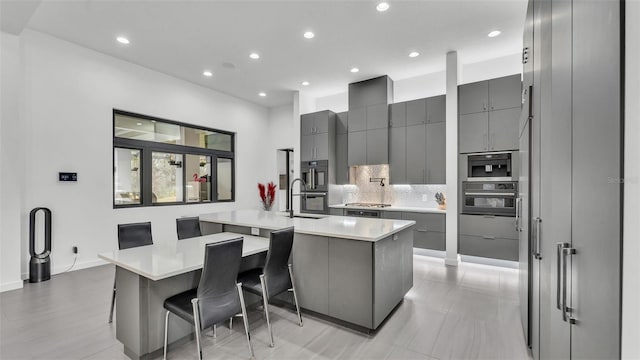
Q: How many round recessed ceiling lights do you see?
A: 10